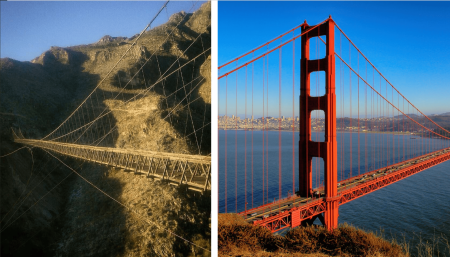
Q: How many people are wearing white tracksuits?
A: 0